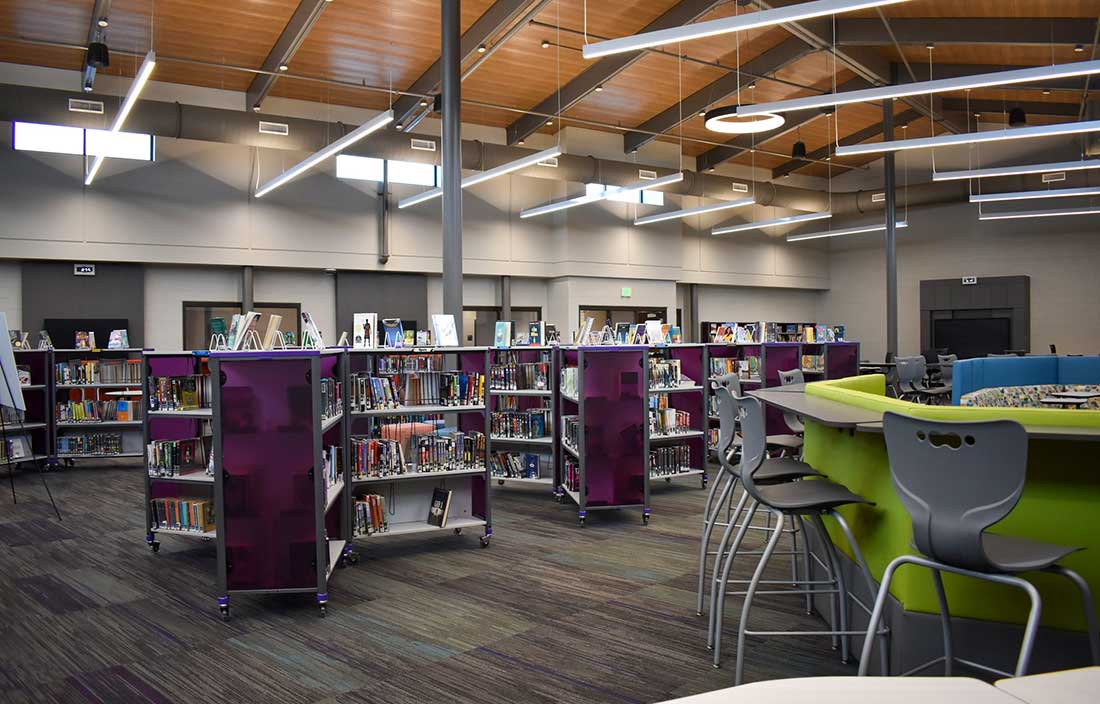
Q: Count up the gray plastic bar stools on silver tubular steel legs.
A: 5